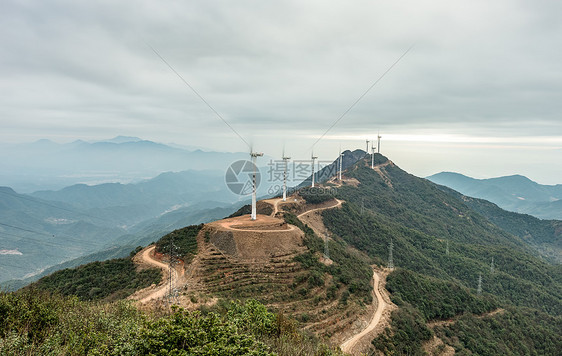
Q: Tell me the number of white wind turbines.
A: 7